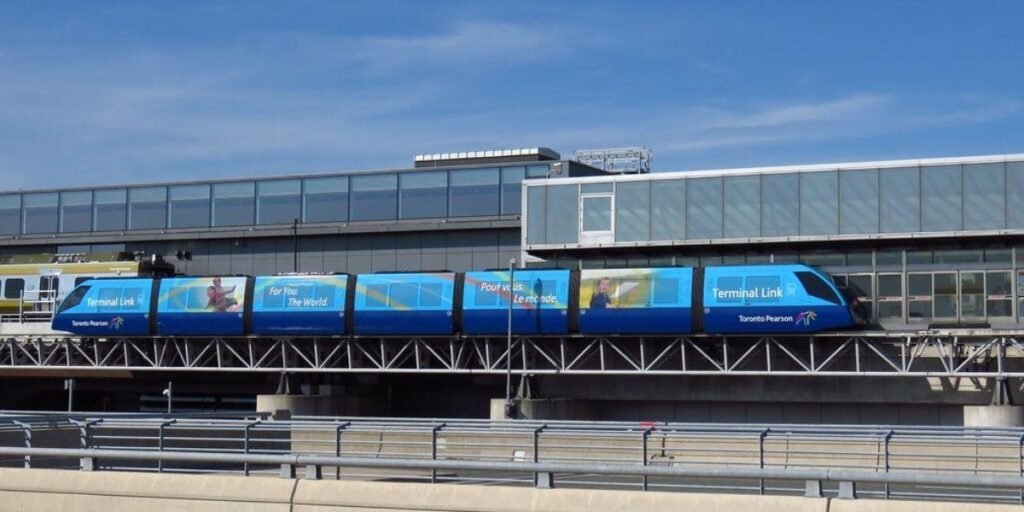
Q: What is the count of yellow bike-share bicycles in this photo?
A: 0